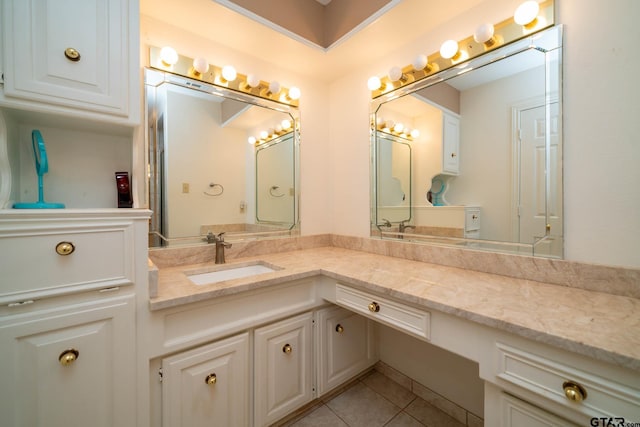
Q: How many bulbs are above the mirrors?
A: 12